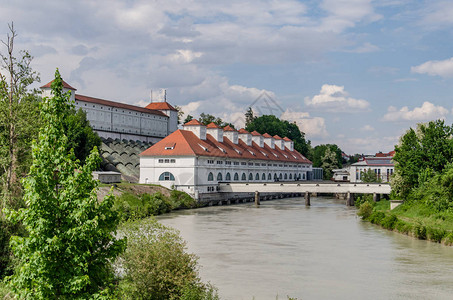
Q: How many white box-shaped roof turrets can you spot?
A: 8